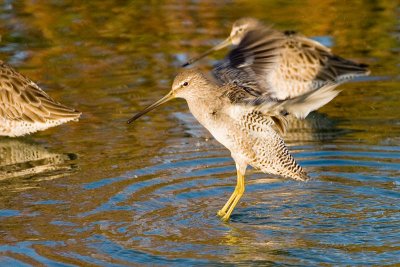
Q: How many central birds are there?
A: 1